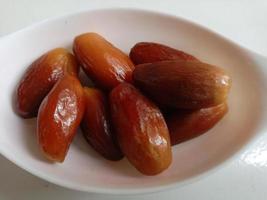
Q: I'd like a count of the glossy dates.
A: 8